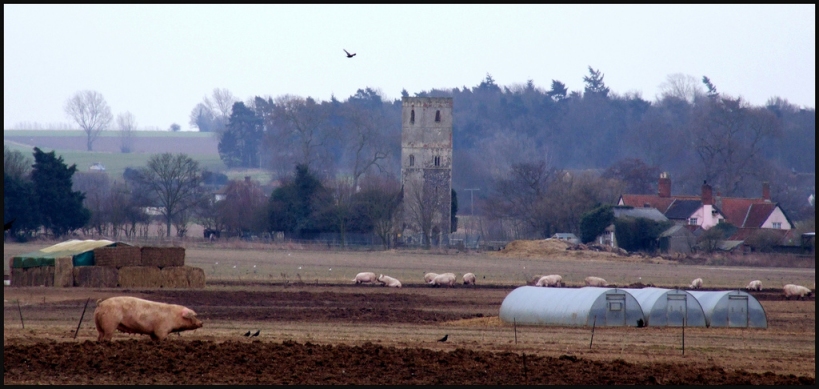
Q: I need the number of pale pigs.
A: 11